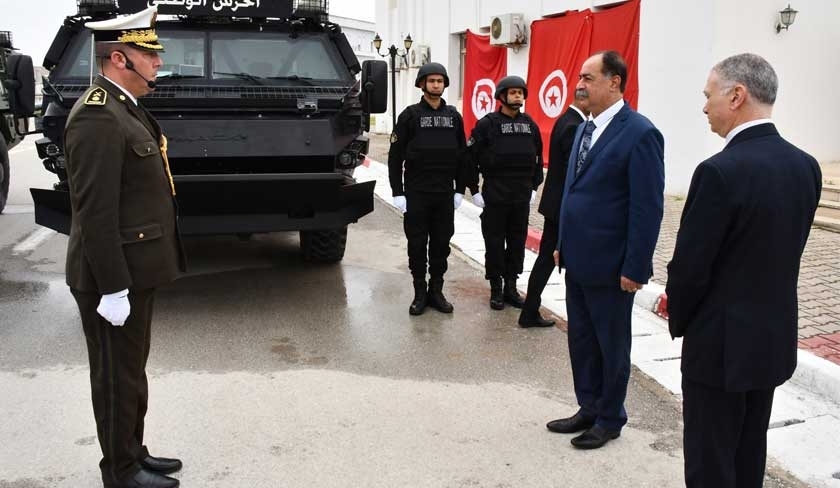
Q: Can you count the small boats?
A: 0